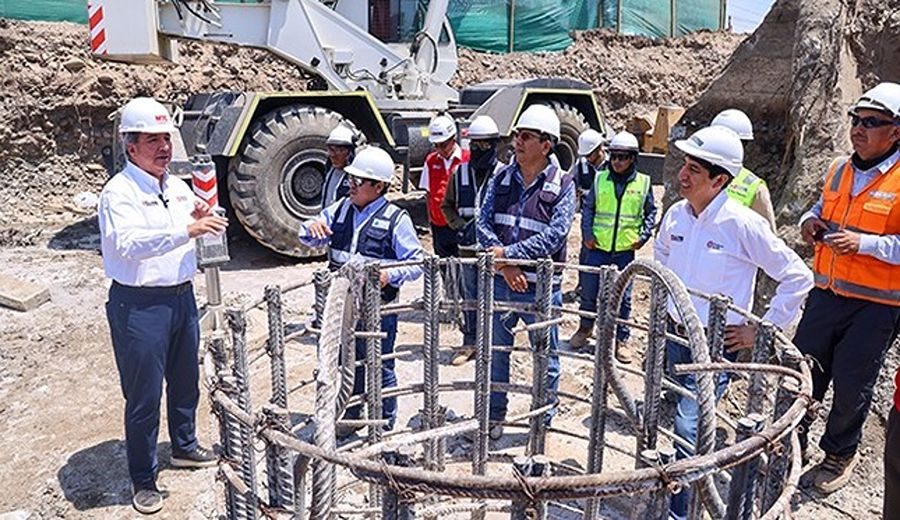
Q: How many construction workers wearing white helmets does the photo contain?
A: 11